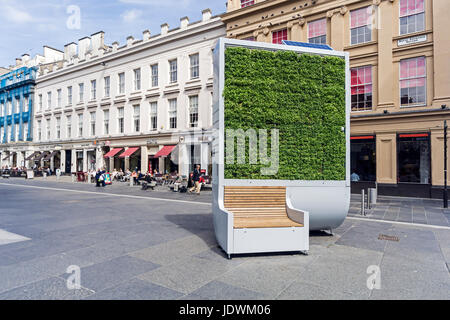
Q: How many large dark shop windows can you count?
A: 2